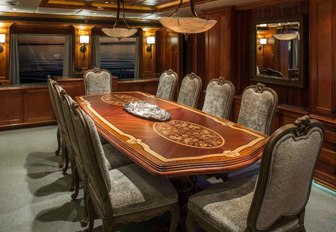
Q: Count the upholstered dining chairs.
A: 10